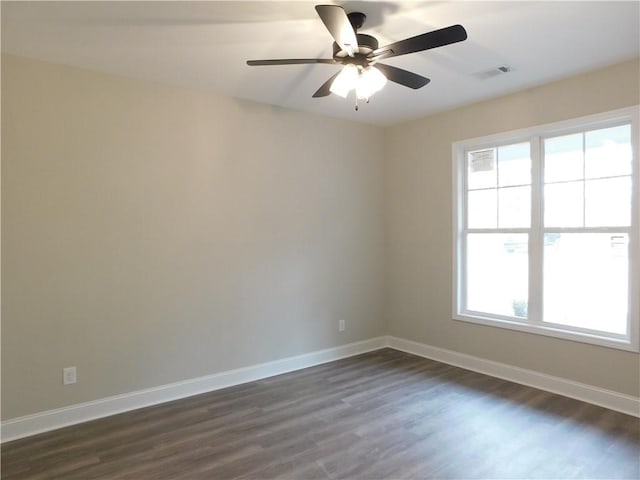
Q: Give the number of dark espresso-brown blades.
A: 5